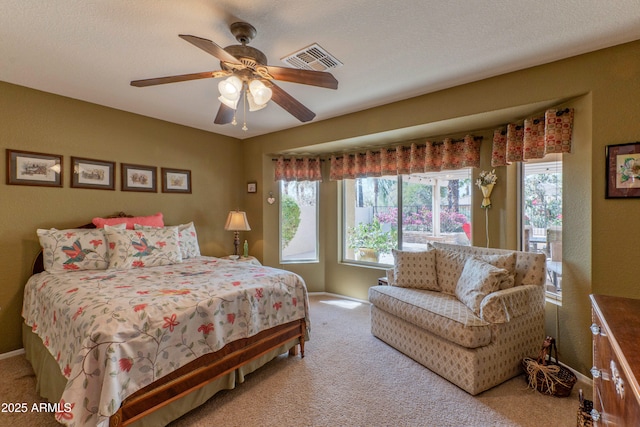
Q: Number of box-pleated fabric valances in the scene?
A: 3